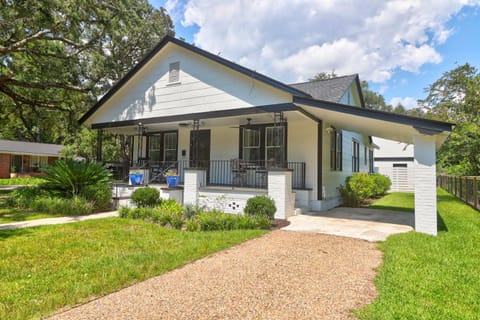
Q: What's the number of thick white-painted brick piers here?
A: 4